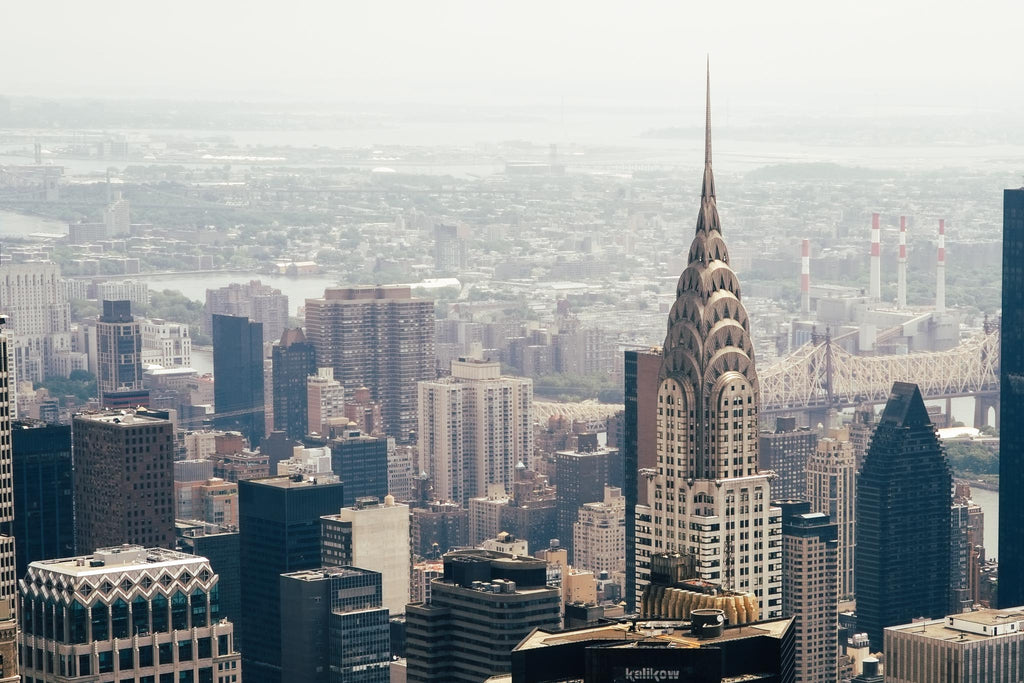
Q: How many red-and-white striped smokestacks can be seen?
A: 4